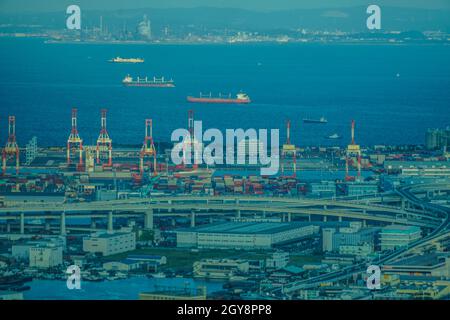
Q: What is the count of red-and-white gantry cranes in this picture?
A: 7